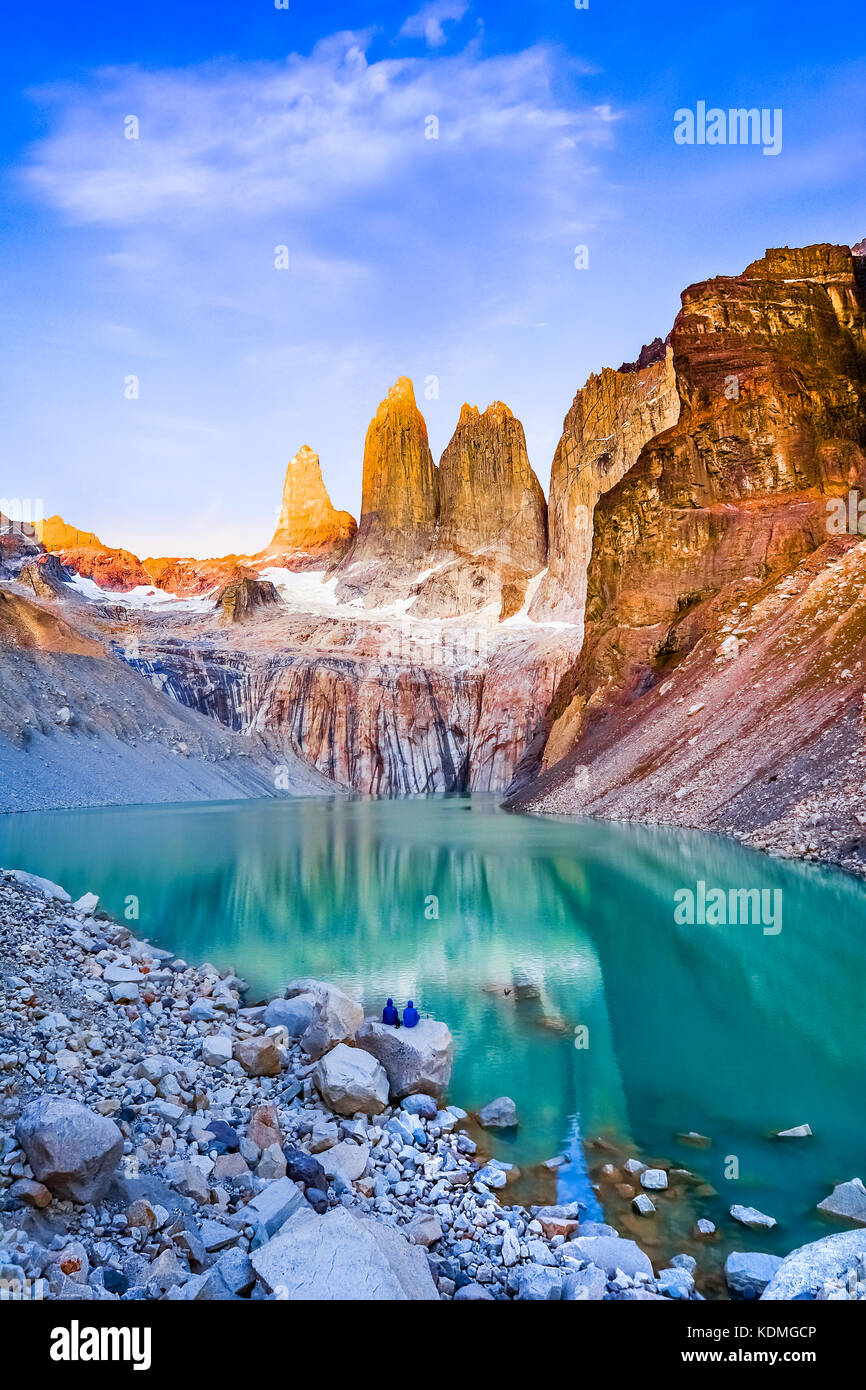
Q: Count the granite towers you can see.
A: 3